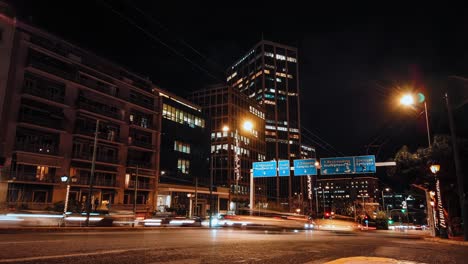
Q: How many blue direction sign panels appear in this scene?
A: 5